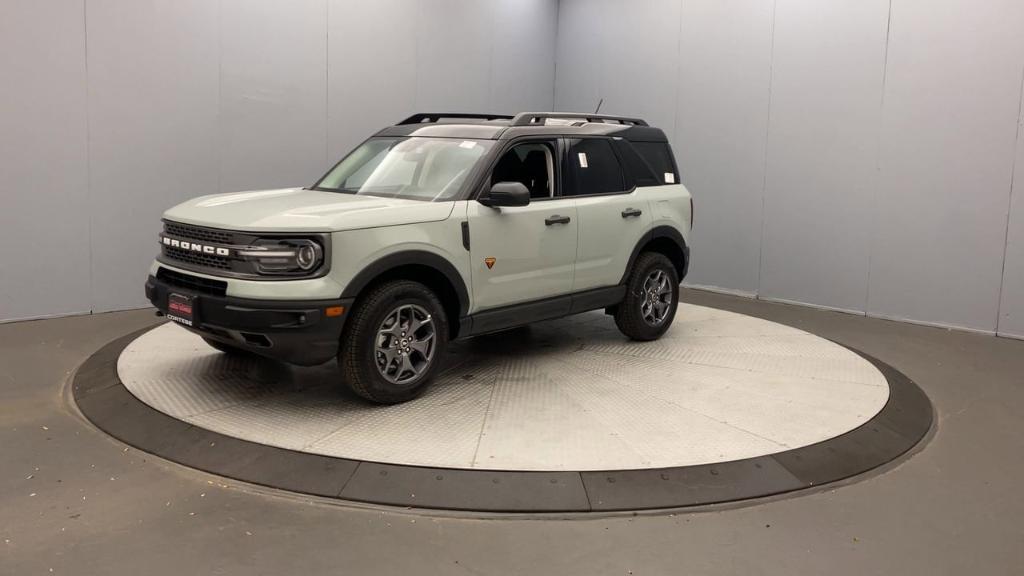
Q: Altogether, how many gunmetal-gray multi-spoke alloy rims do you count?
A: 2